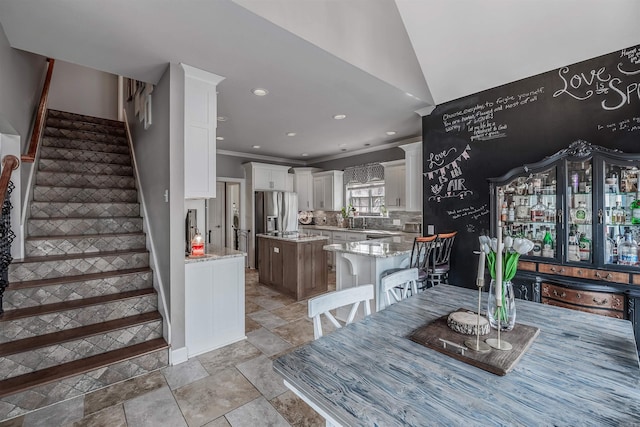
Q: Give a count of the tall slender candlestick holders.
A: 2